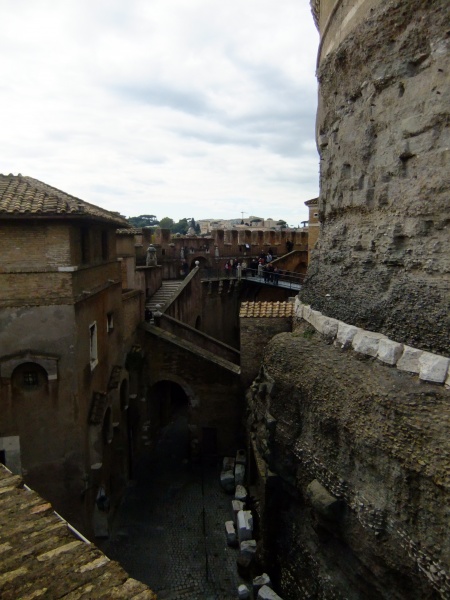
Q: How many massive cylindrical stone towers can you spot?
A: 1